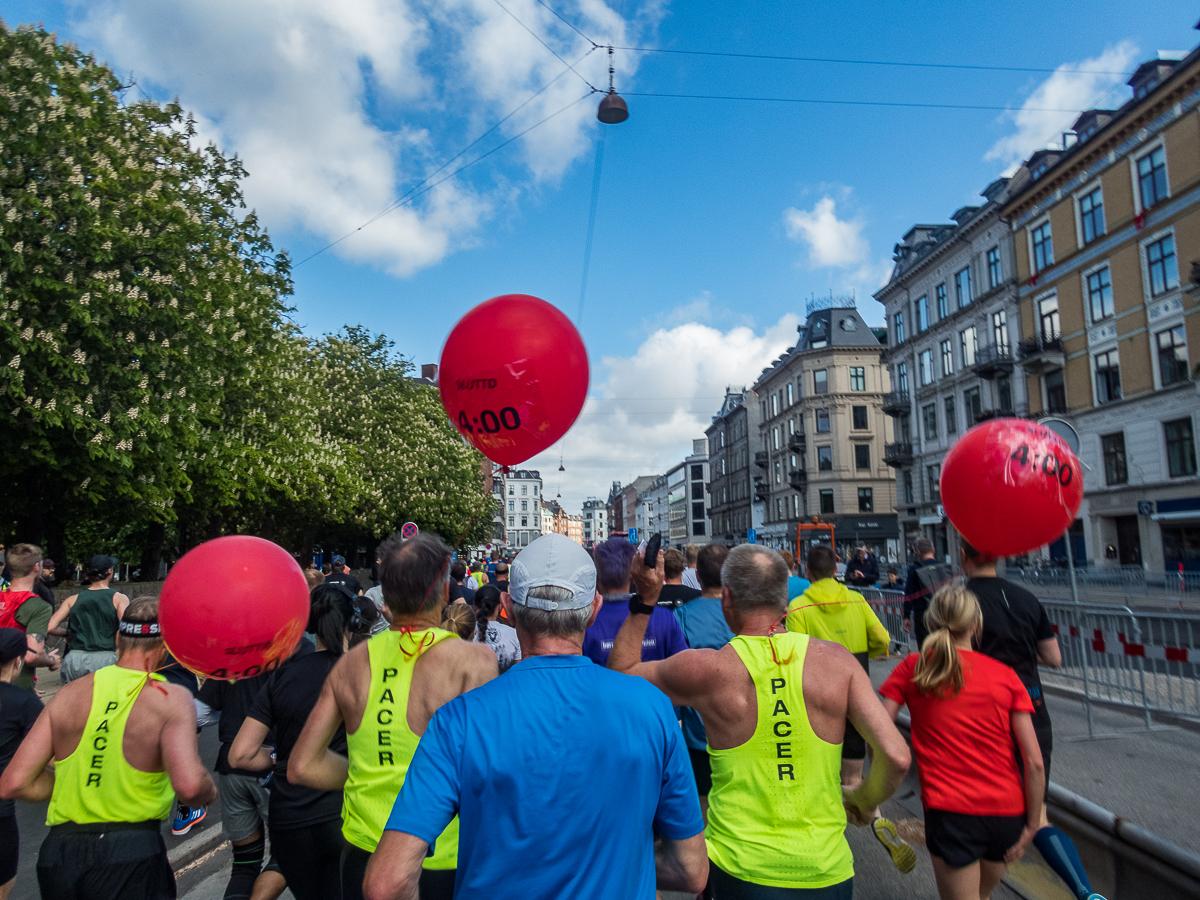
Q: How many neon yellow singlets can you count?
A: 3